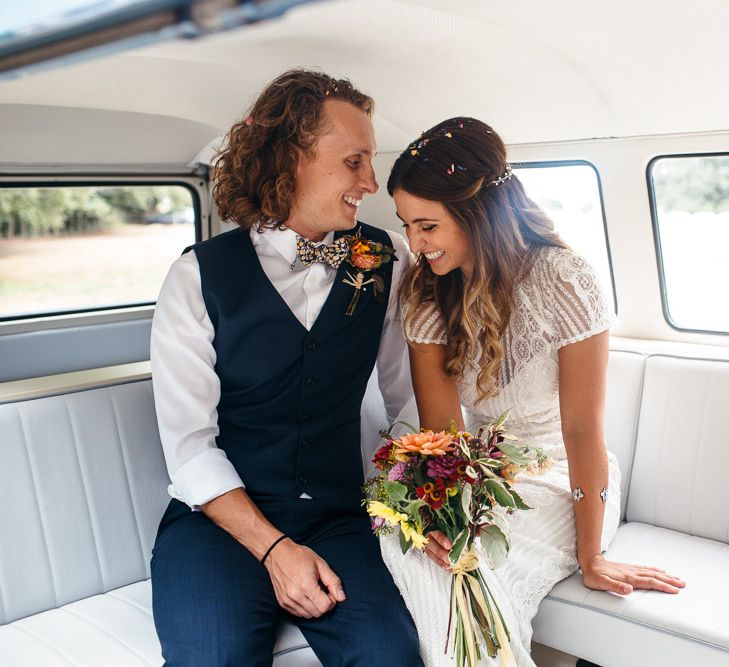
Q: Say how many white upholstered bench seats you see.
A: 2